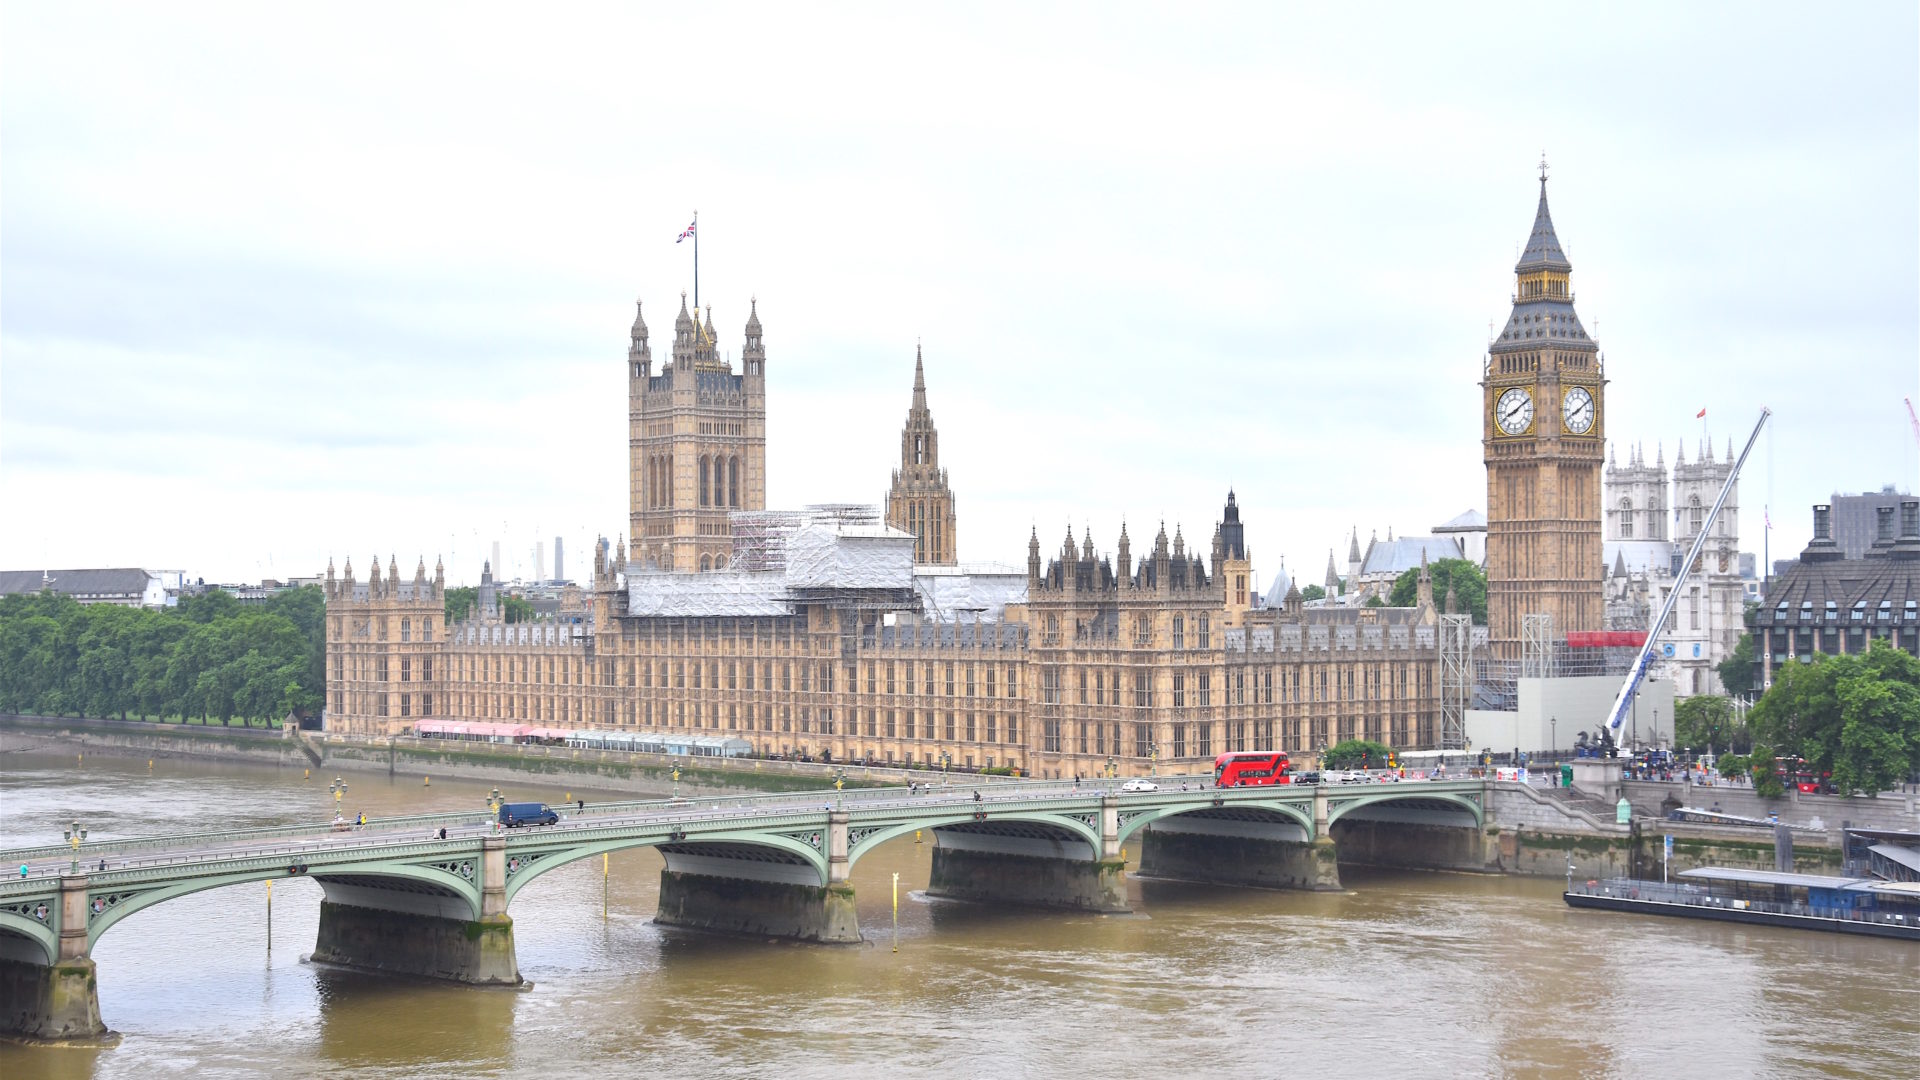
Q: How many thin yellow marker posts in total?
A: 3